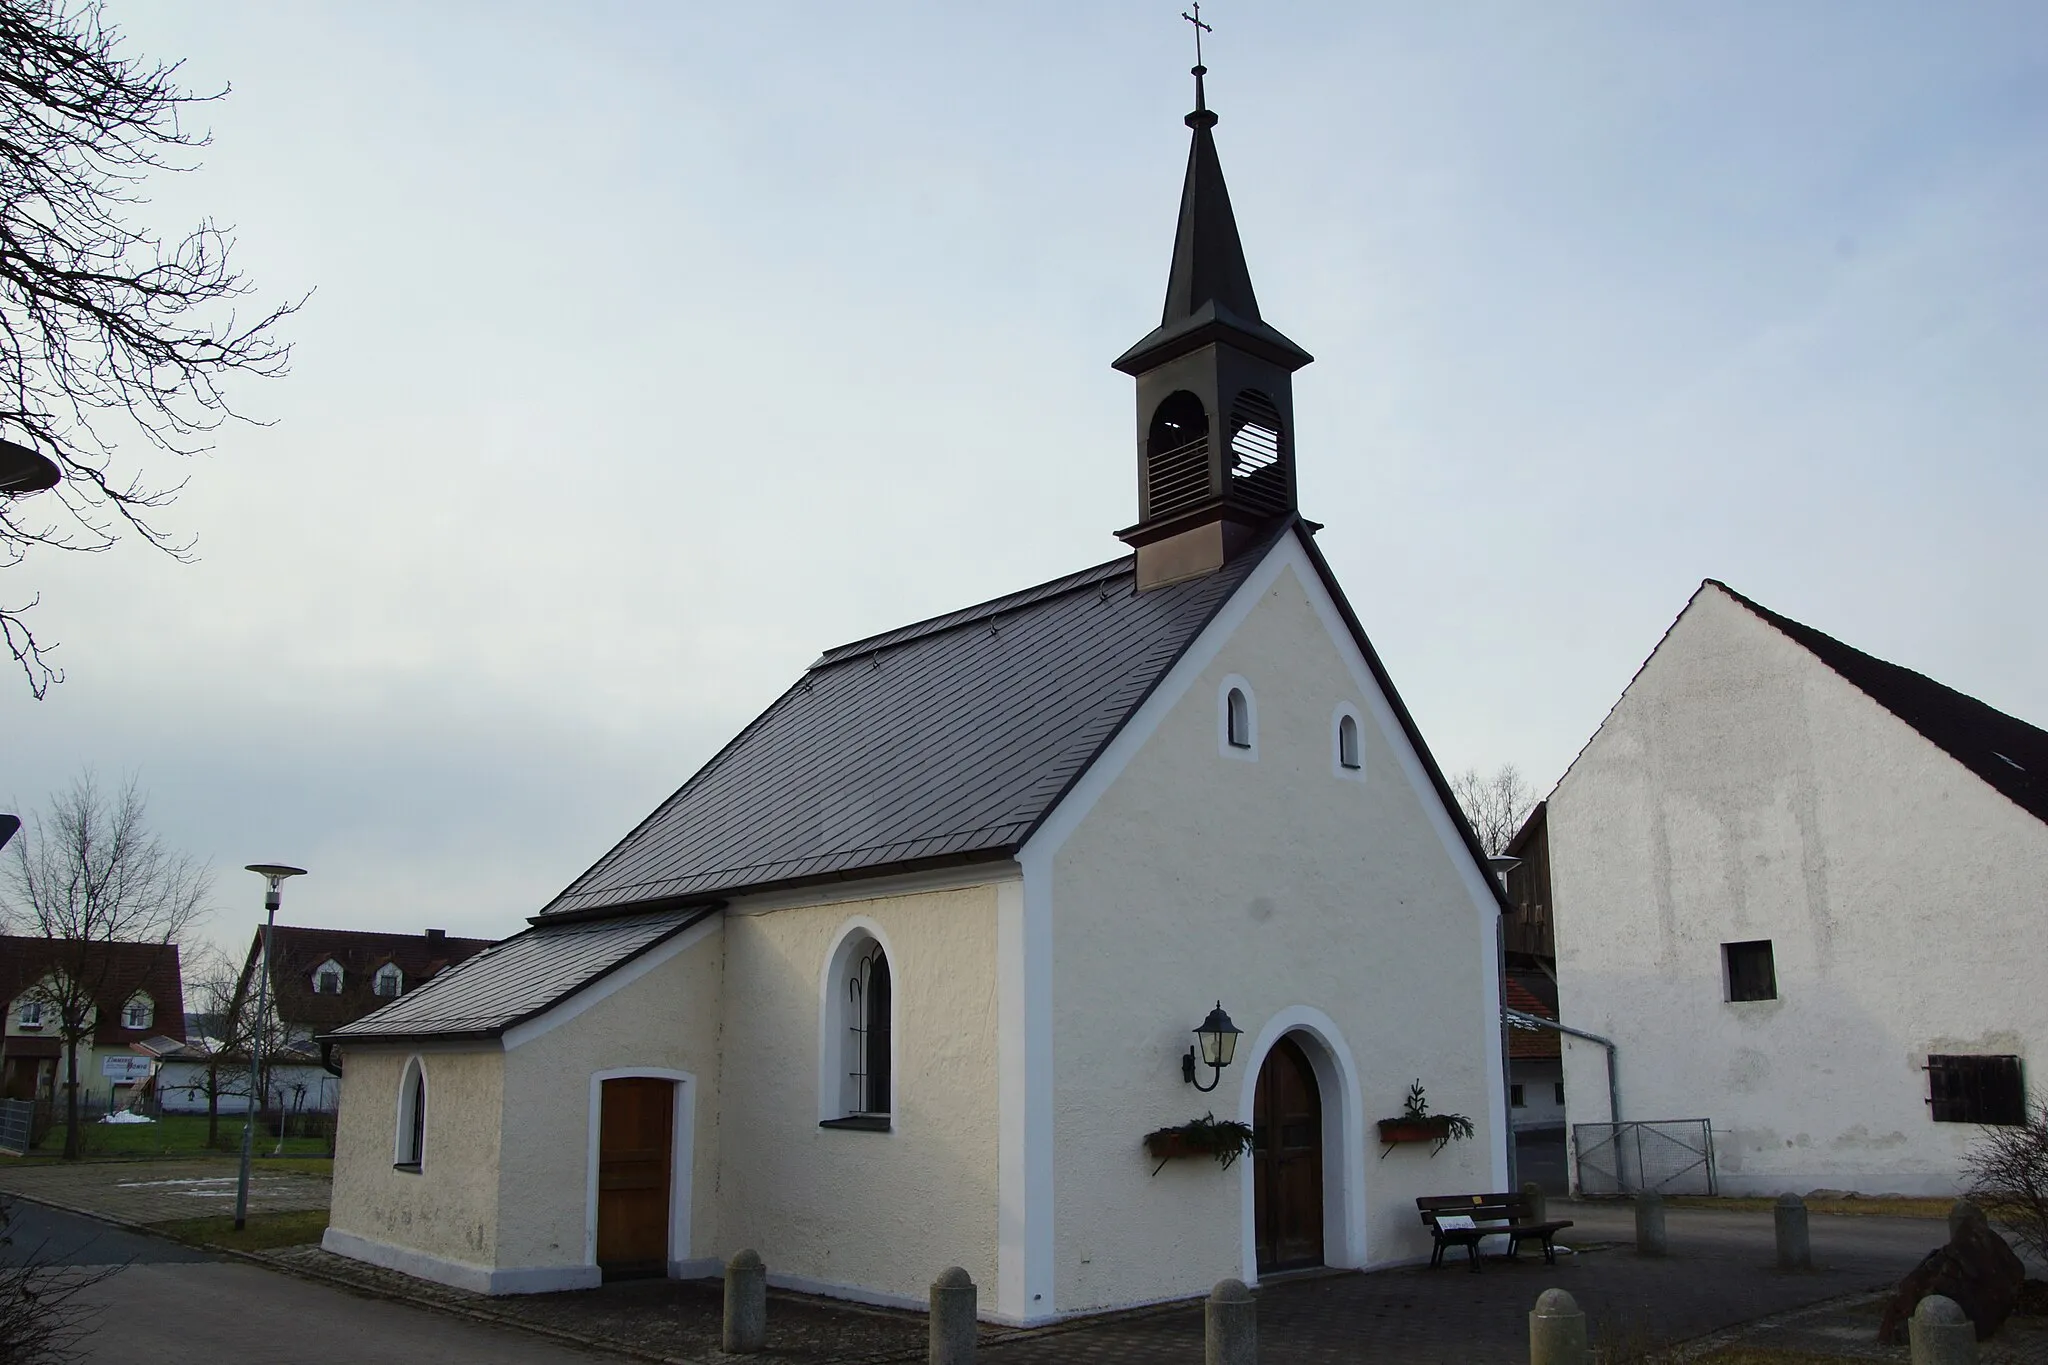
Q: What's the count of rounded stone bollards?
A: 9